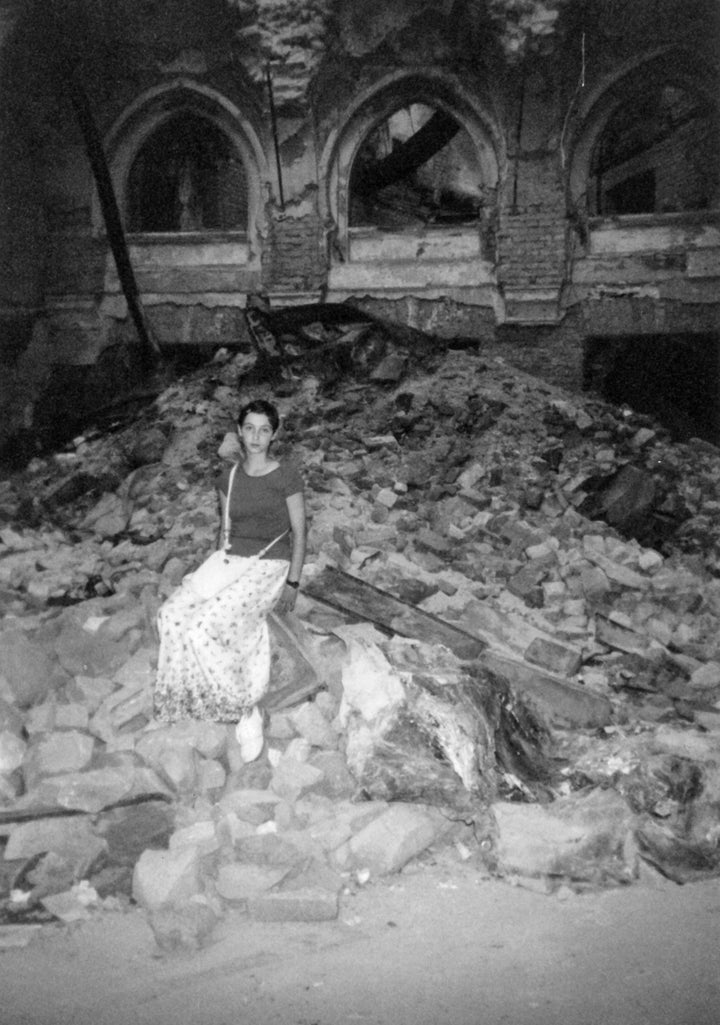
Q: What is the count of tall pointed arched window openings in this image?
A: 3